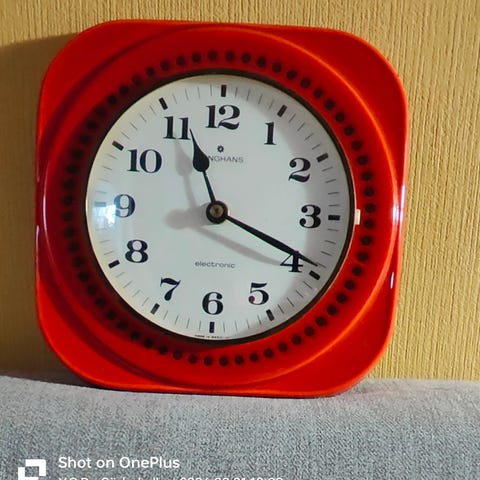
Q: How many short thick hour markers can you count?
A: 12